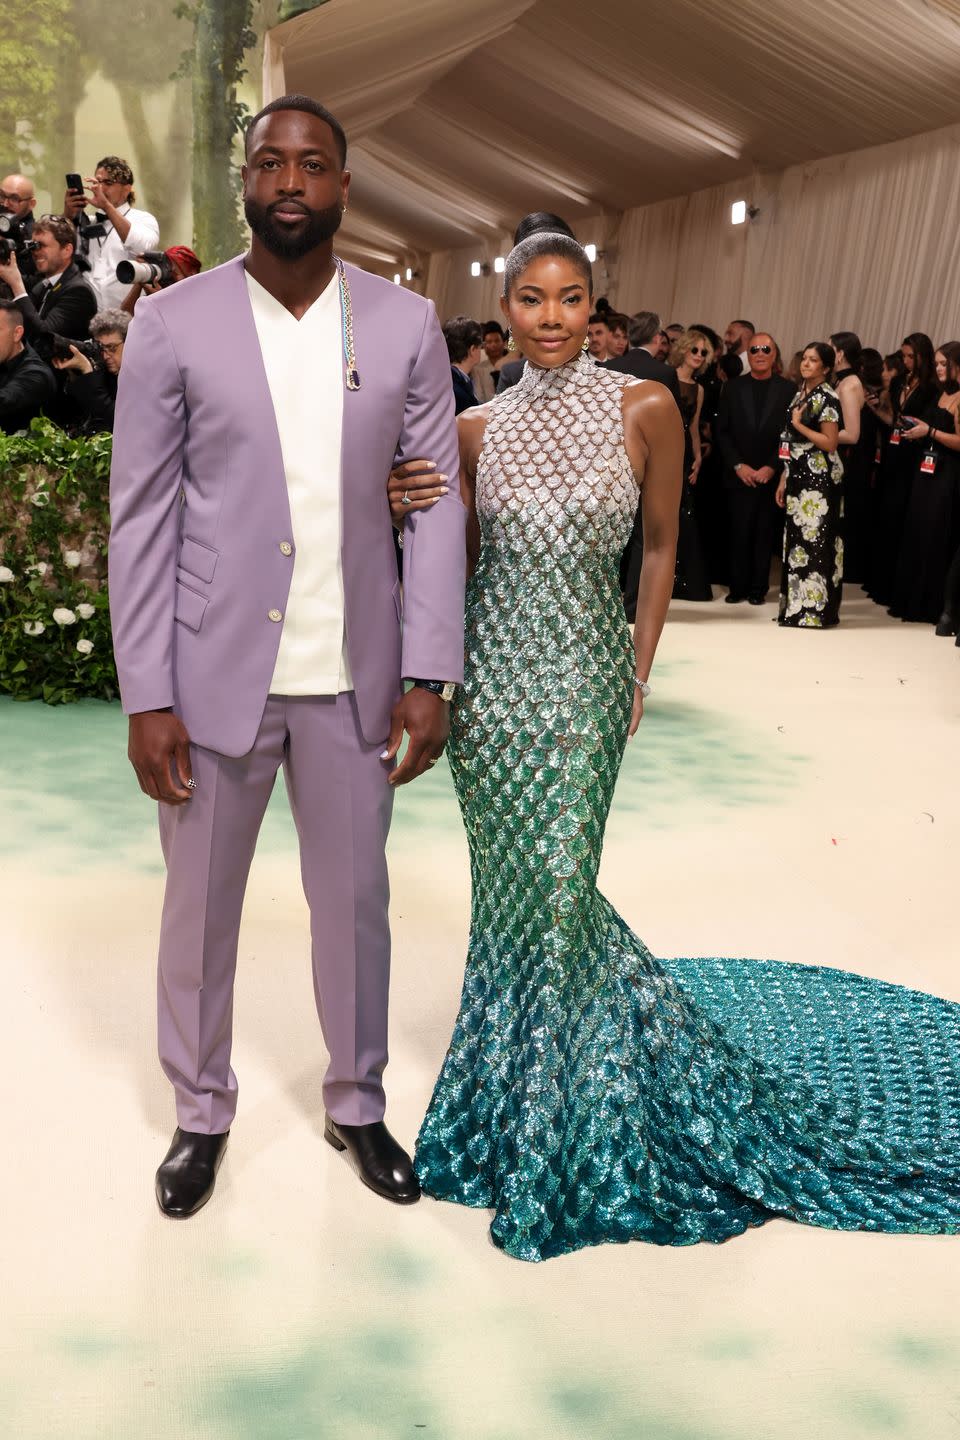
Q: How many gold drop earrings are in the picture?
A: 2